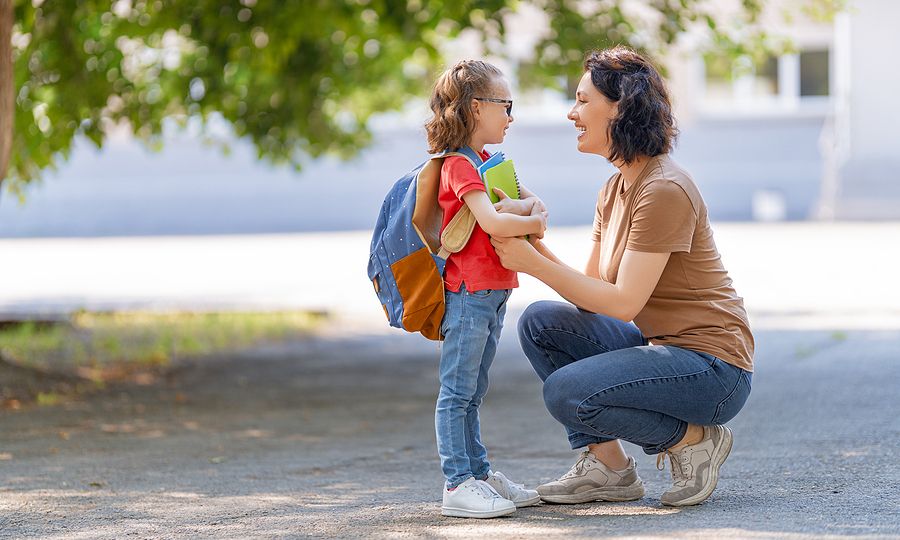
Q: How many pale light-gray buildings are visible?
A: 1